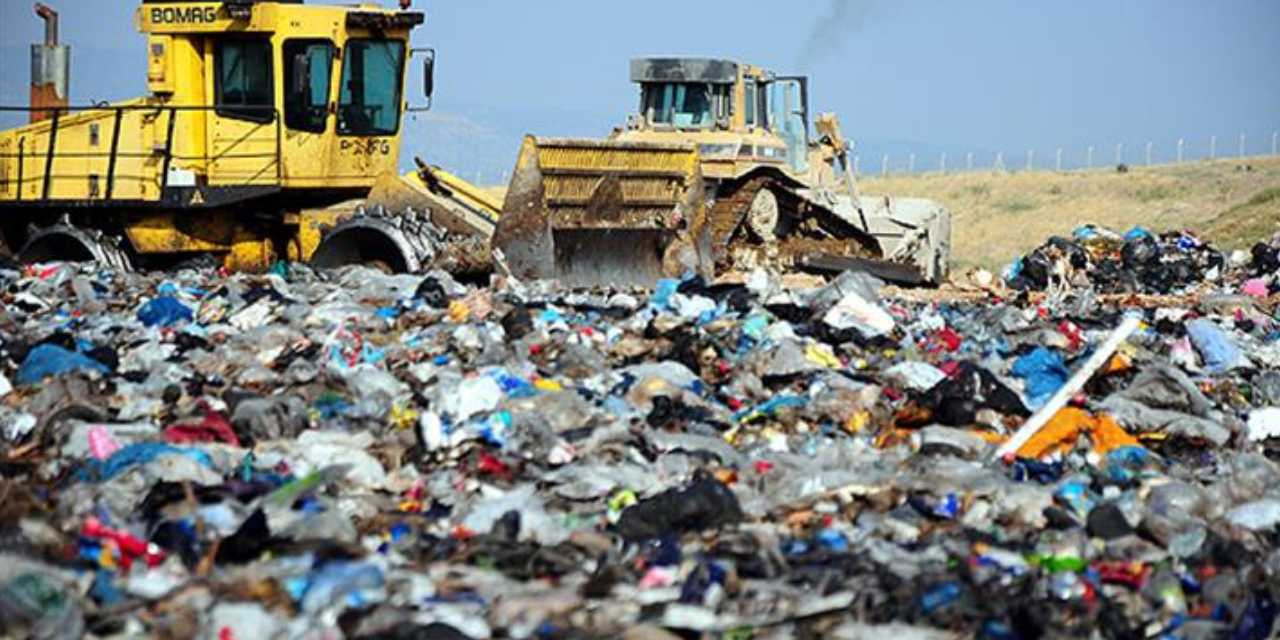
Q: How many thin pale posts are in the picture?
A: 15